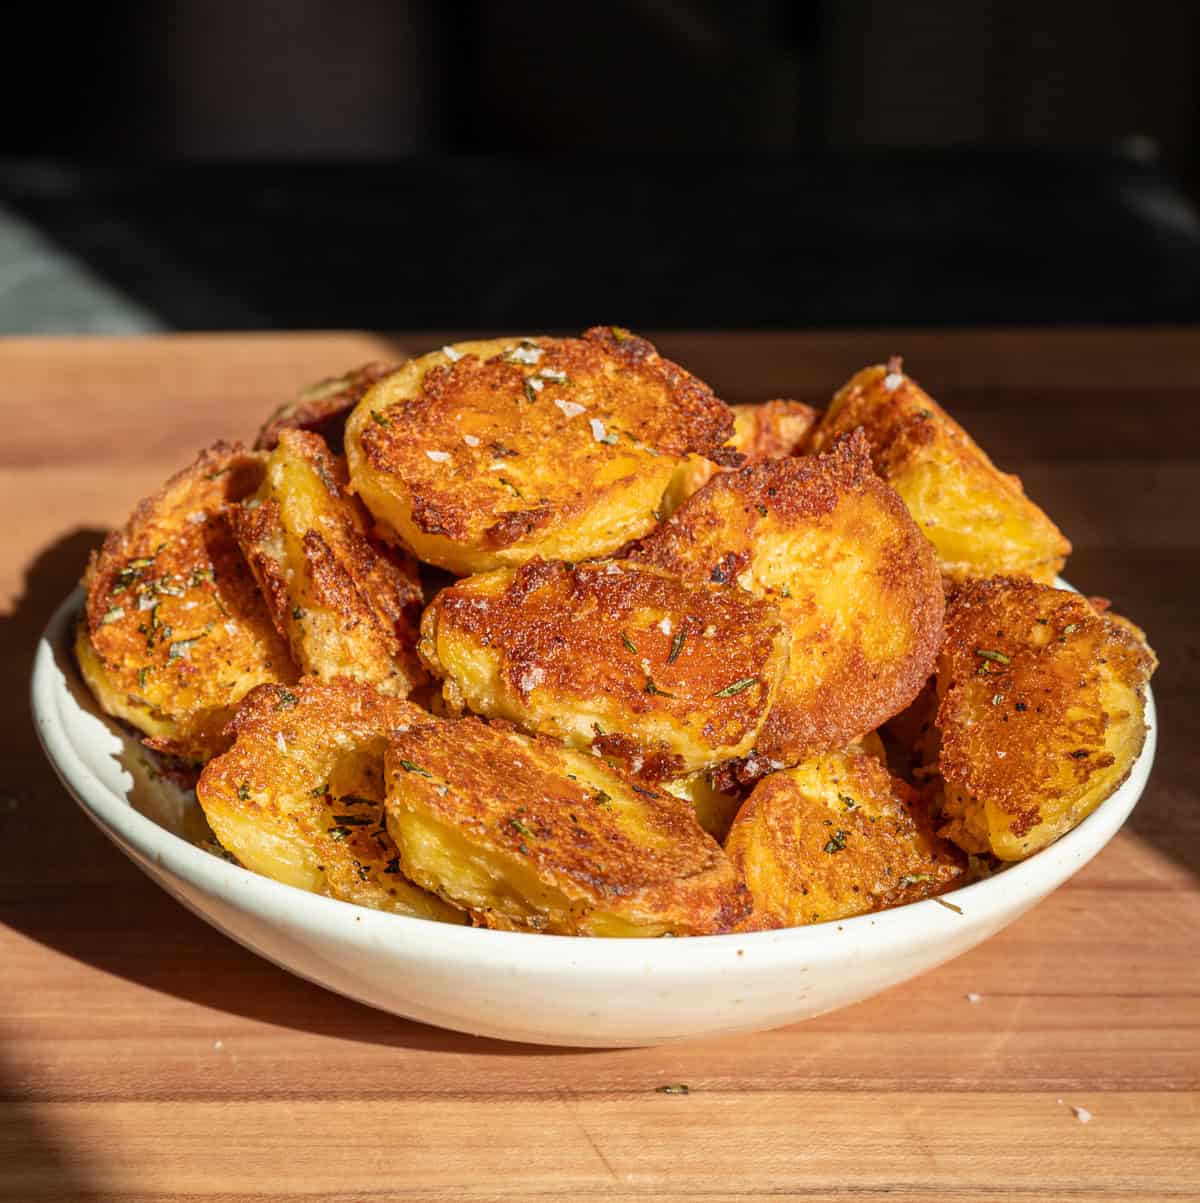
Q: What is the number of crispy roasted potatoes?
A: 12